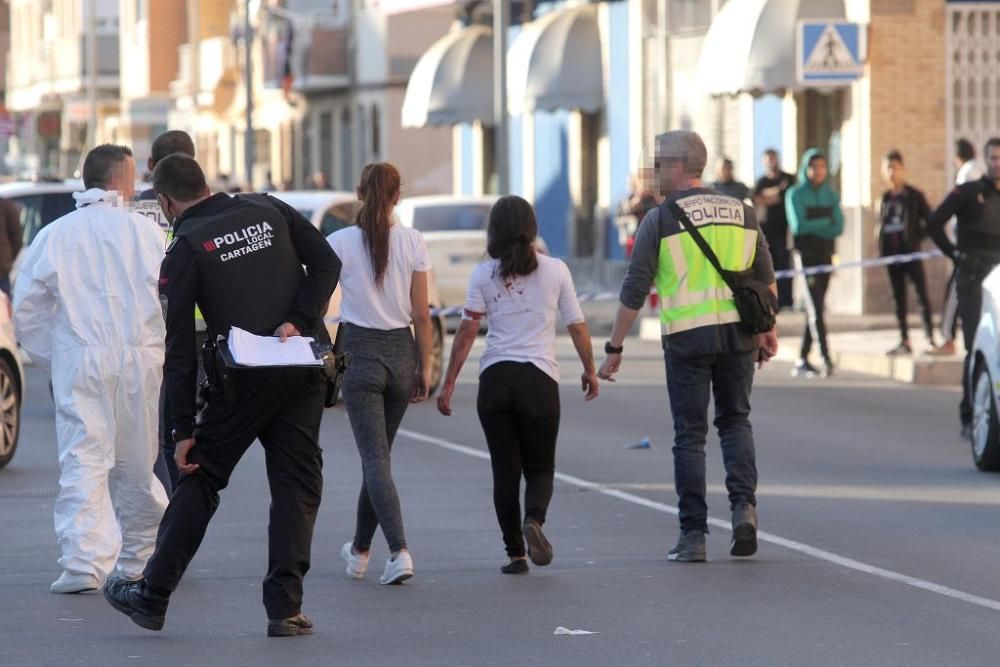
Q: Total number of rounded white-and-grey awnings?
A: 3